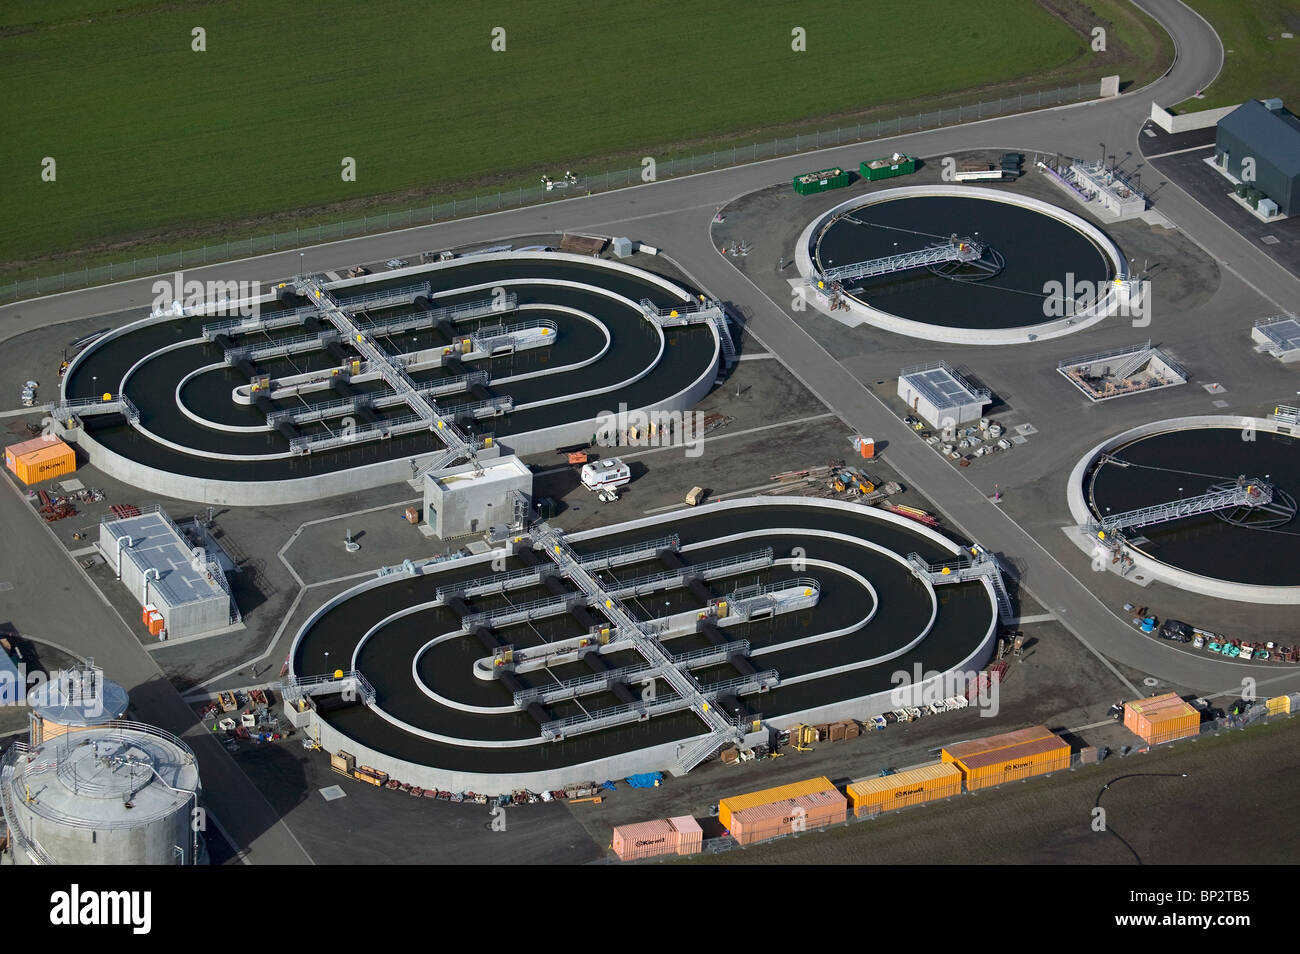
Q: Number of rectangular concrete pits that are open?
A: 1